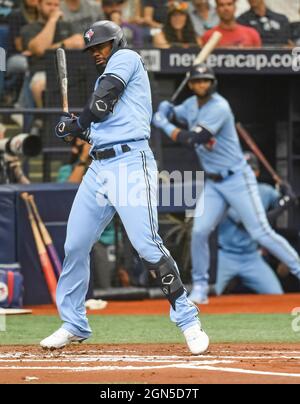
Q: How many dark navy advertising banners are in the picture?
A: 1